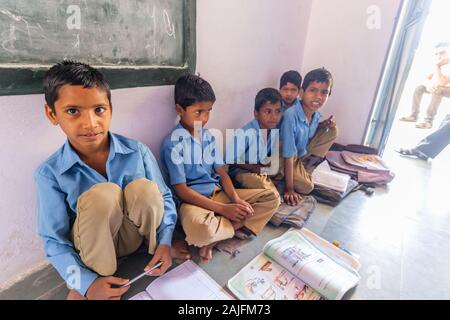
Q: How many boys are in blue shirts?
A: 5